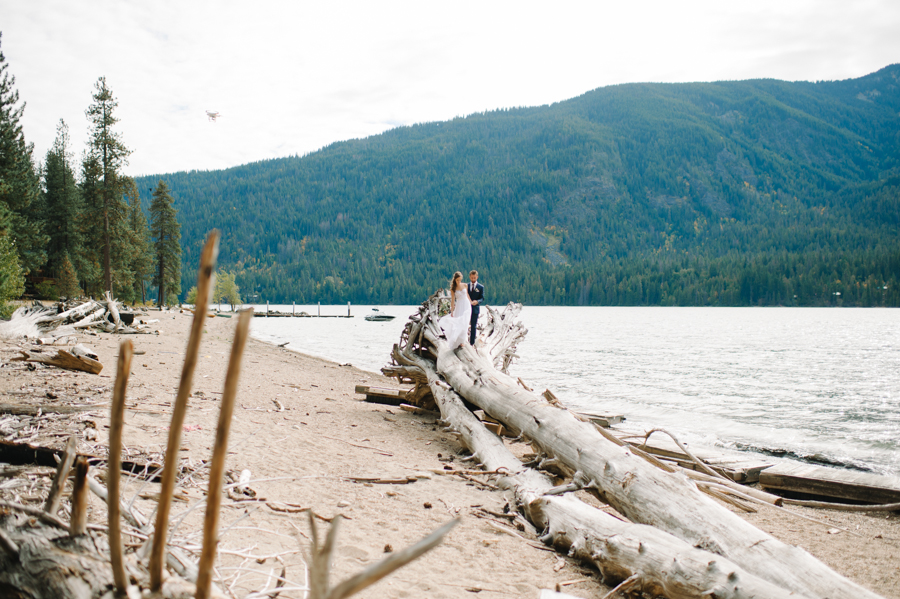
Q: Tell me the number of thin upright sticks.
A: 3